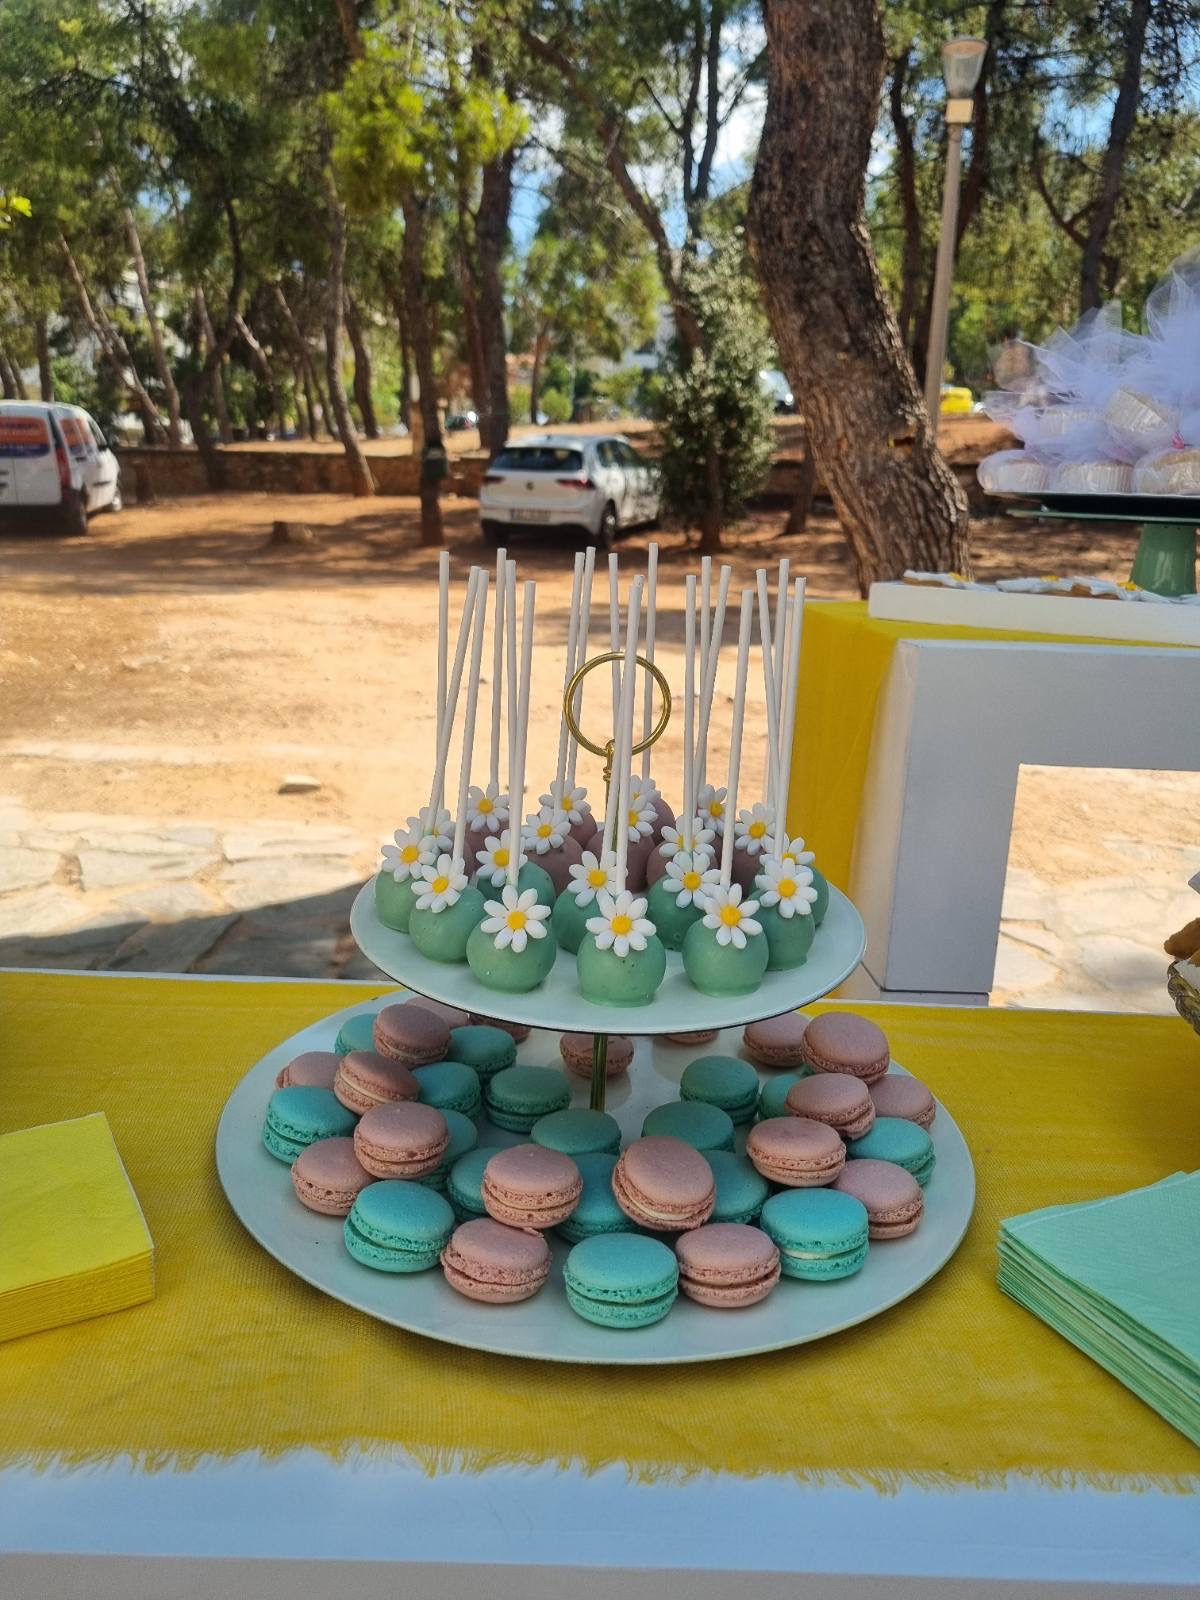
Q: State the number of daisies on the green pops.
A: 10